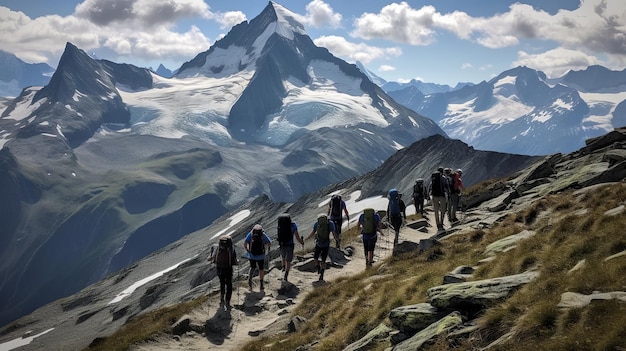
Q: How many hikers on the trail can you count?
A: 11